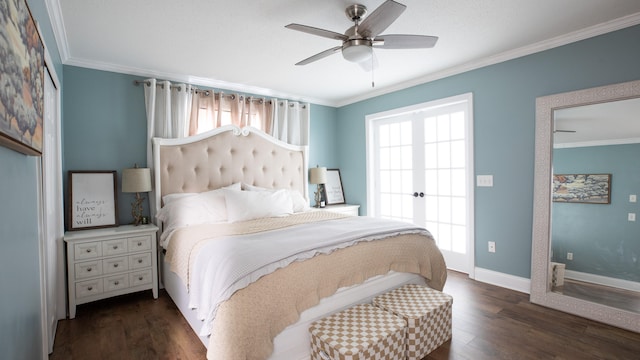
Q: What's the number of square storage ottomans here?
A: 2